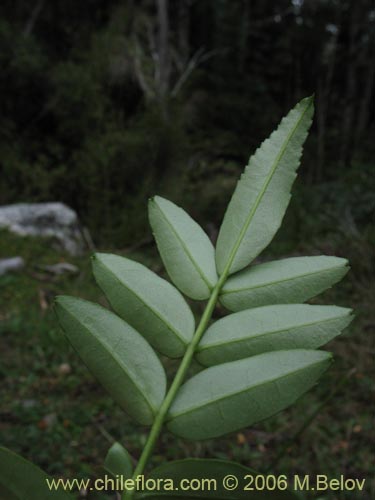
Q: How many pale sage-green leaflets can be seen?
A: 7